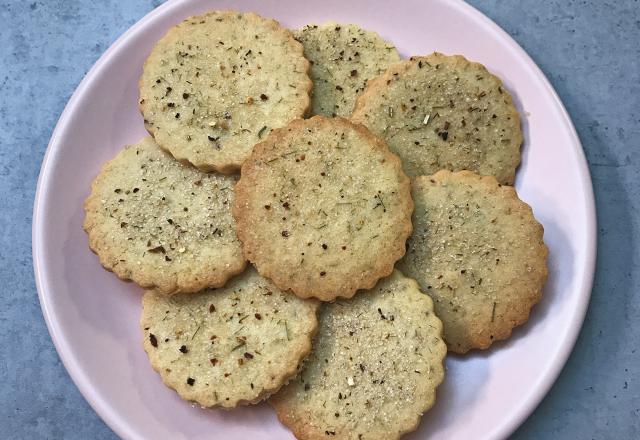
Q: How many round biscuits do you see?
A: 8